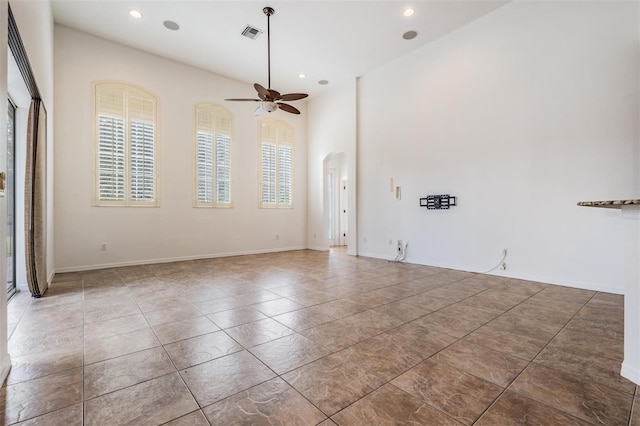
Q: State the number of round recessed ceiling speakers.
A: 3